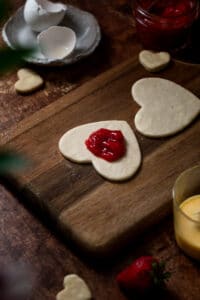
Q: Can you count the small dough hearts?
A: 3